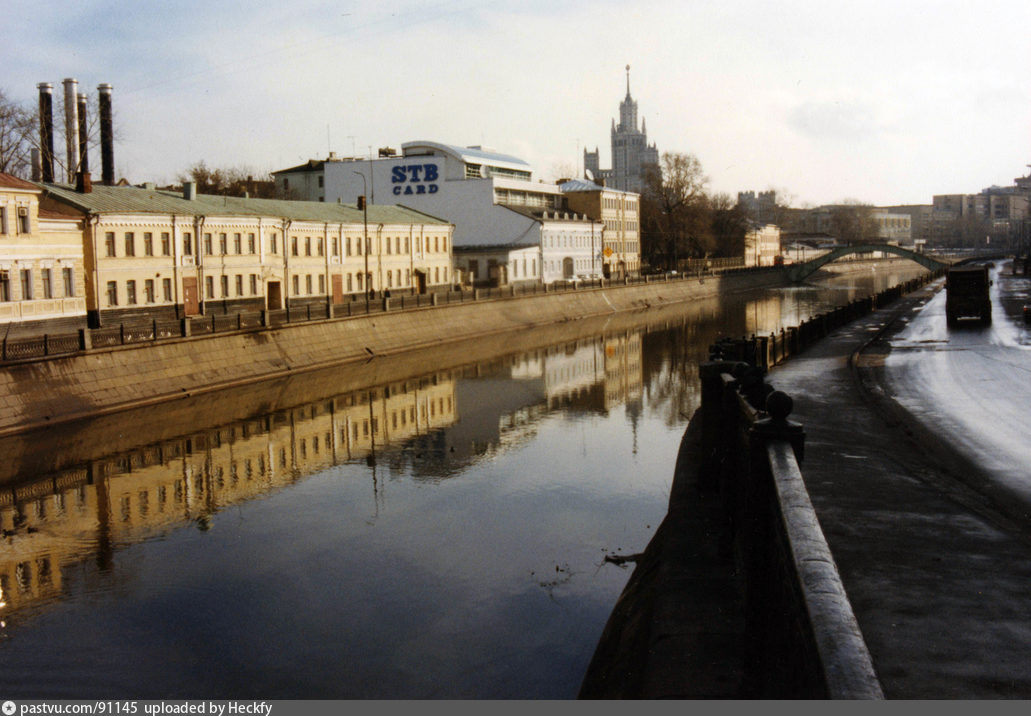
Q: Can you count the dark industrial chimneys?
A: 3